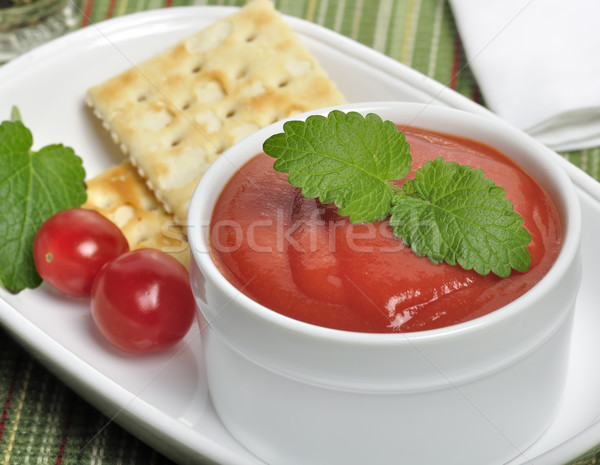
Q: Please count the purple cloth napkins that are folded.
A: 0